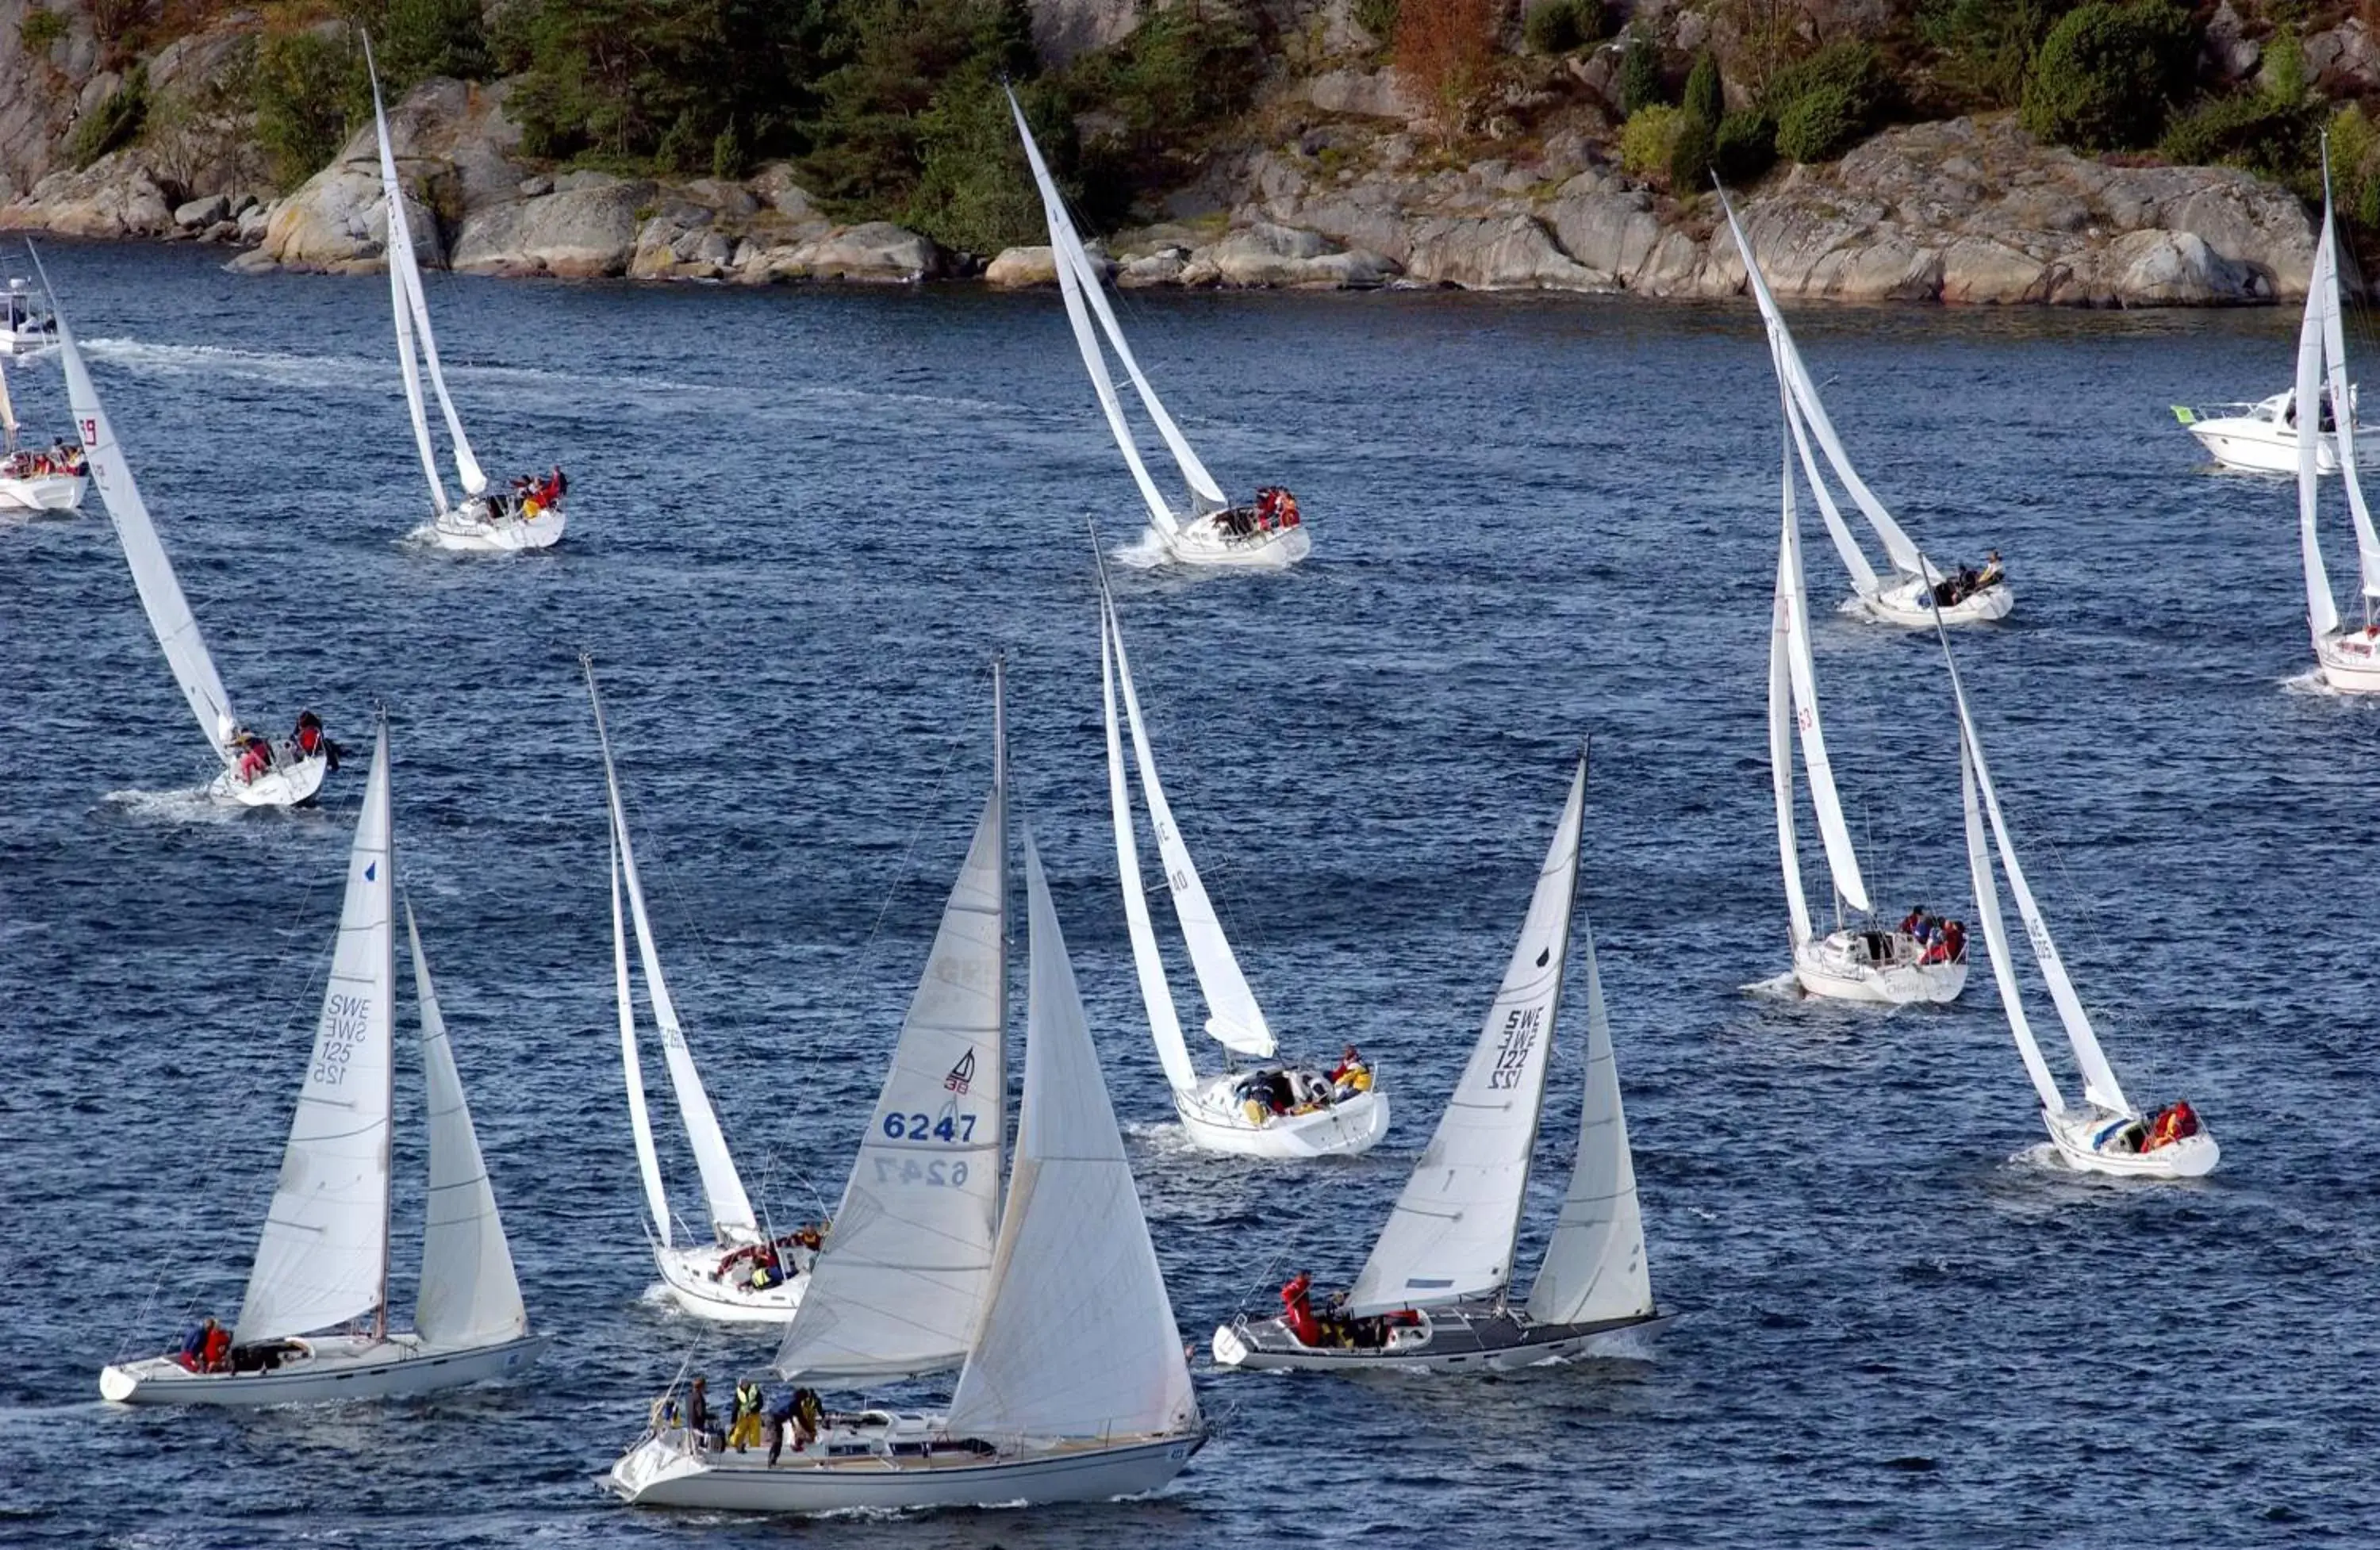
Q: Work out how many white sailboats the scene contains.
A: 13